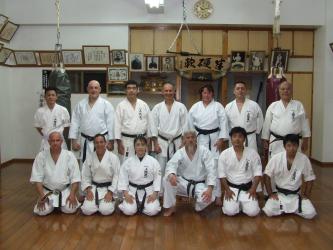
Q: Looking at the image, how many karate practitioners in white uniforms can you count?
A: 13